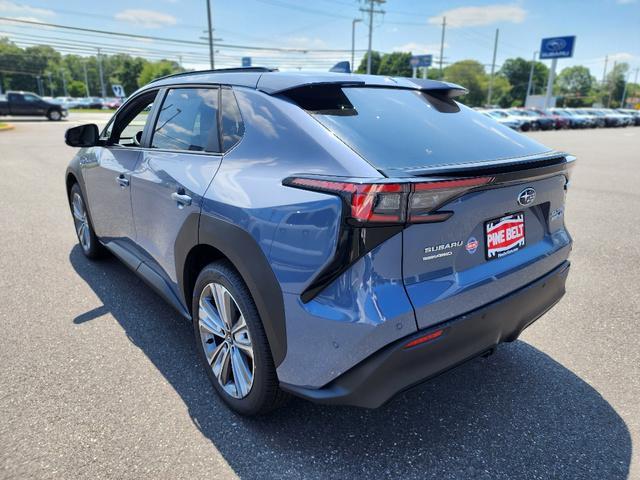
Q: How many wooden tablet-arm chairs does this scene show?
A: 0